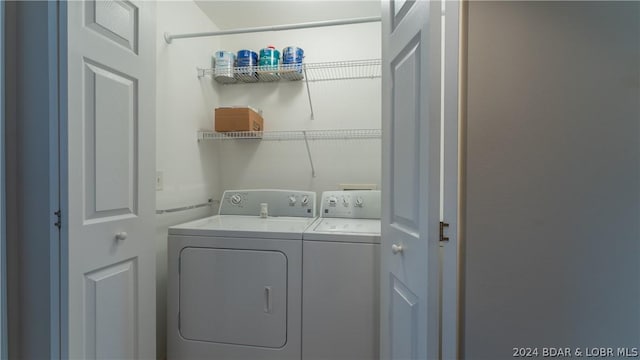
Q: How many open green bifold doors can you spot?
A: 0